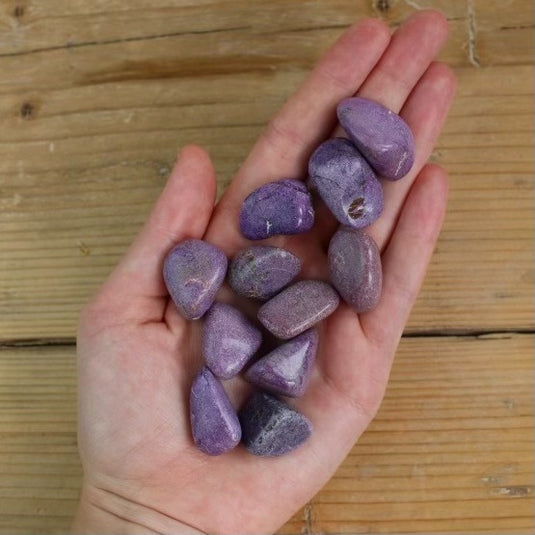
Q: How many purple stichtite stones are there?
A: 11